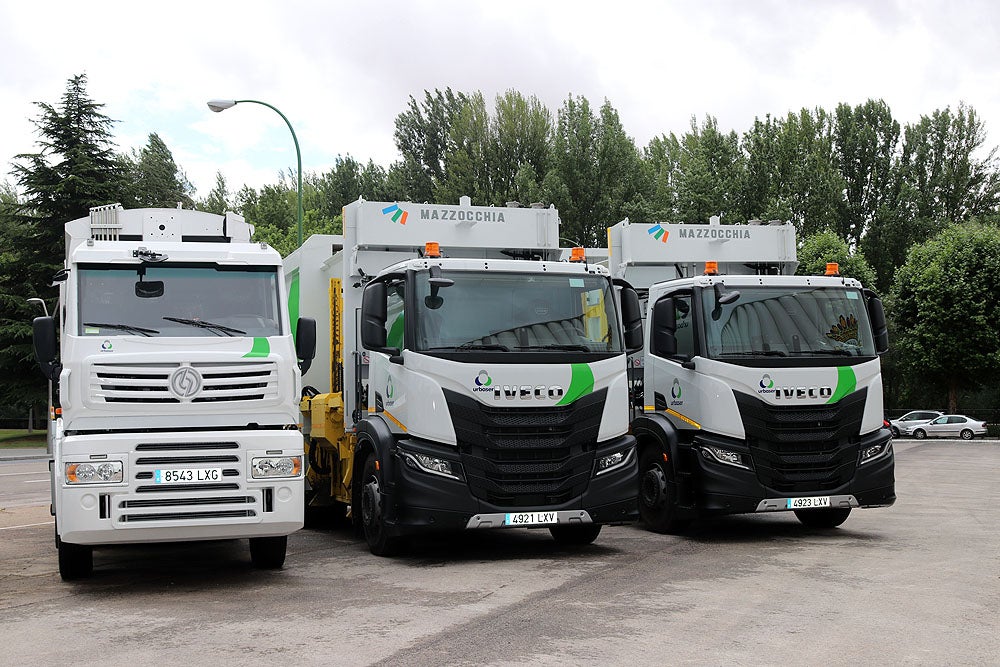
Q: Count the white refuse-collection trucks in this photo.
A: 3